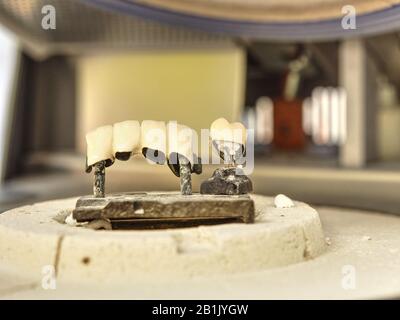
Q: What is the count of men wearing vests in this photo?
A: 0